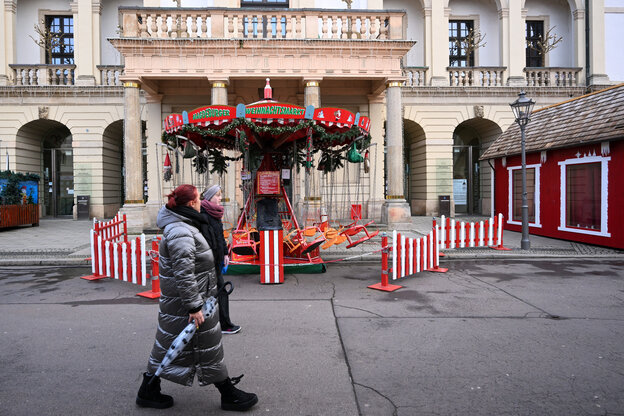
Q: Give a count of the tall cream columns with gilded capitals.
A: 4